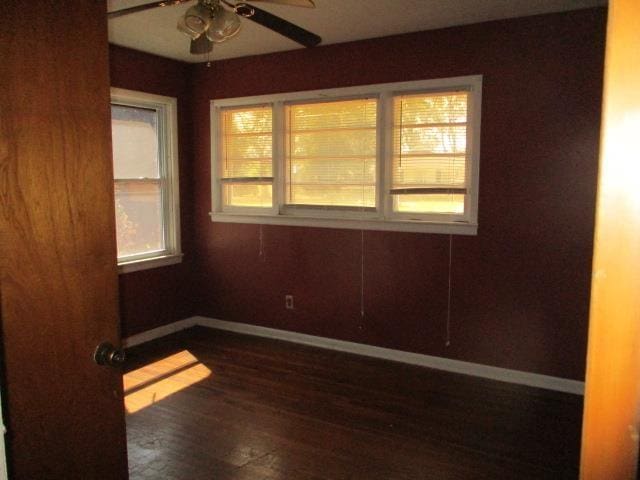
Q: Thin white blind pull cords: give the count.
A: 3